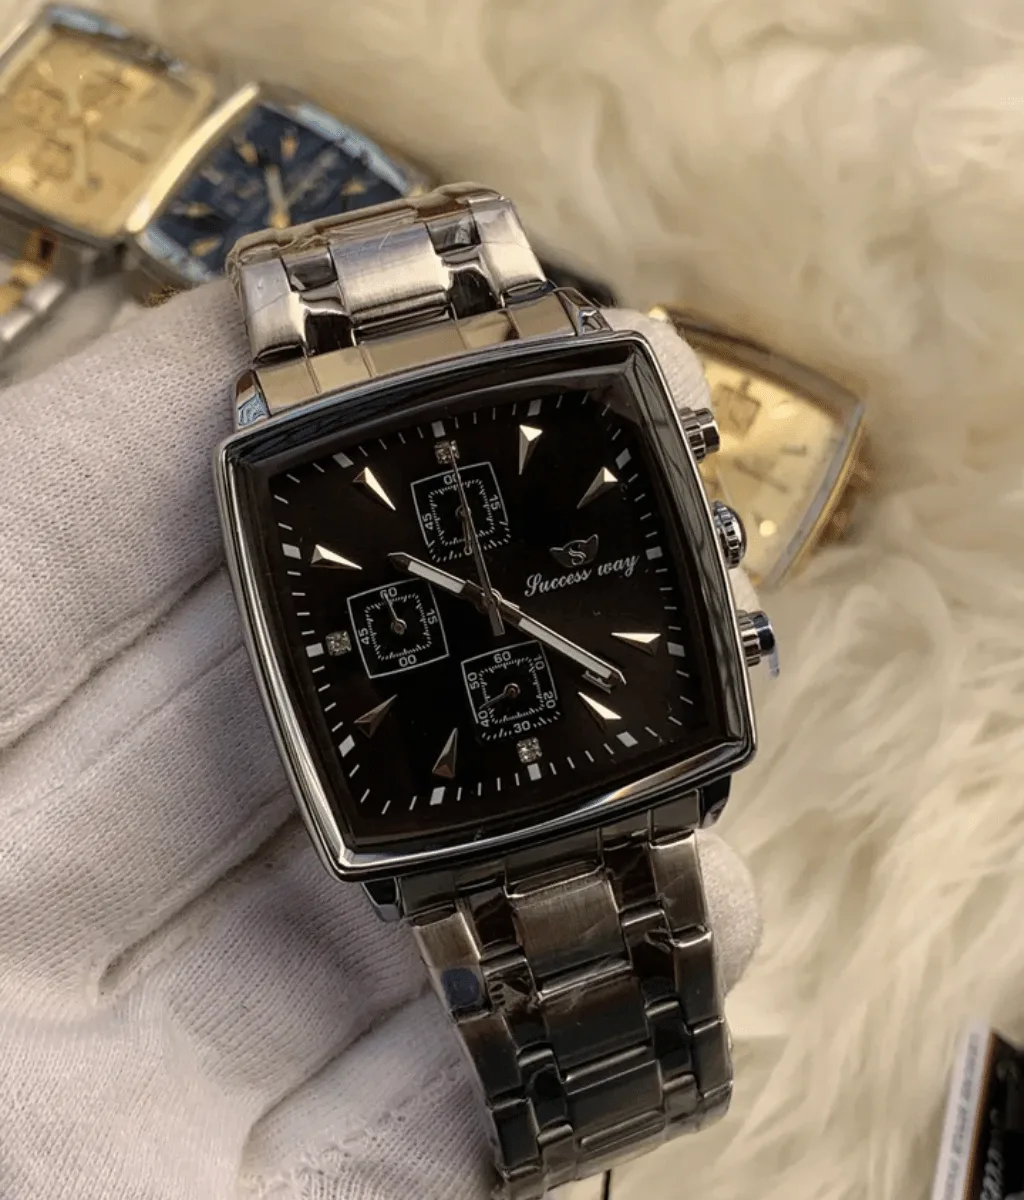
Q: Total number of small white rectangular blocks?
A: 12